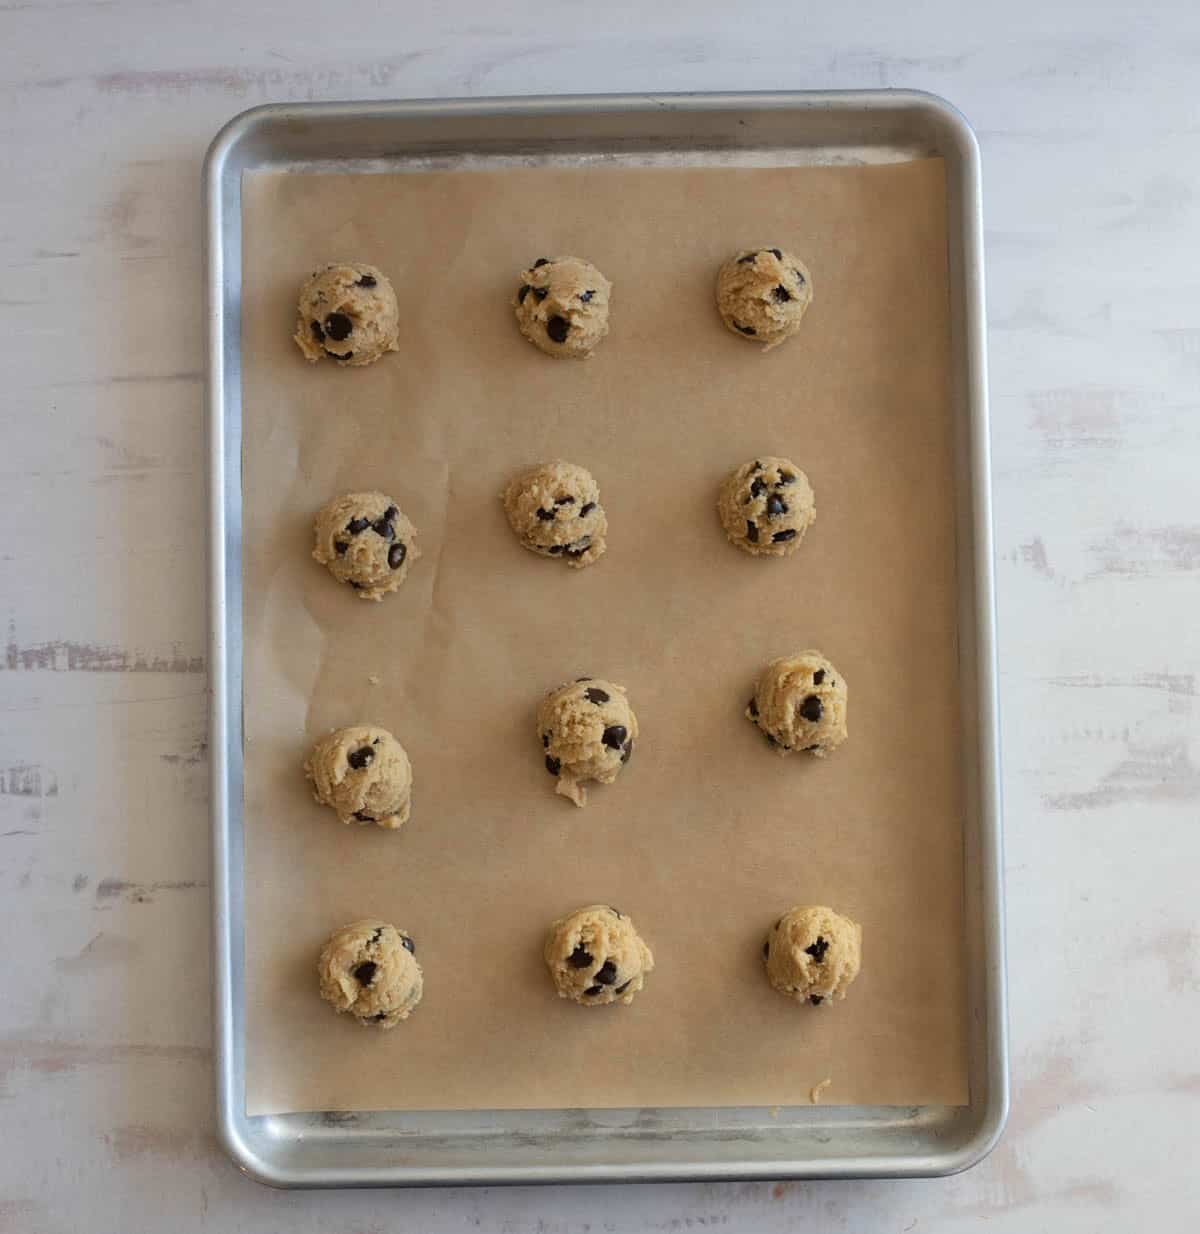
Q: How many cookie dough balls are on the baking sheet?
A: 12